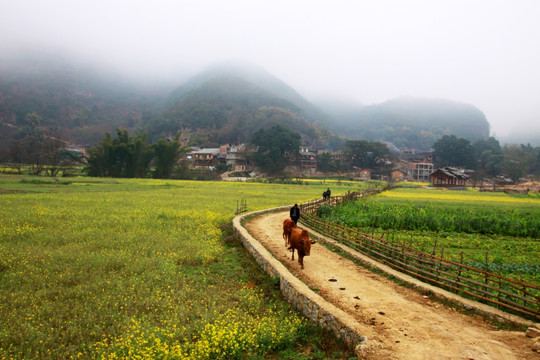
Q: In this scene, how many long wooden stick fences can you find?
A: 1